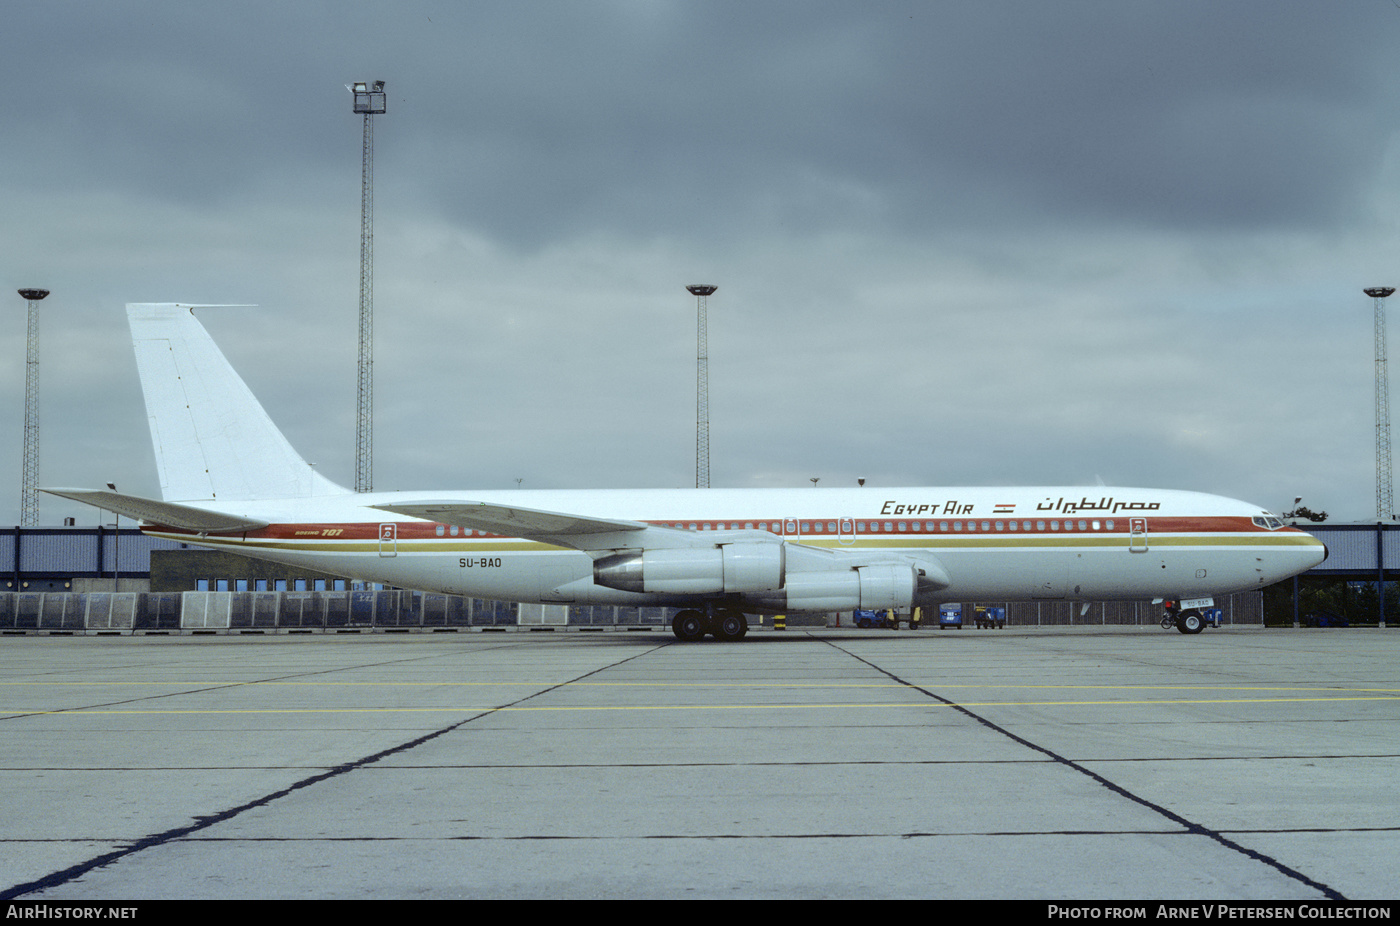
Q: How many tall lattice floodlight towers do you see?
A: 4